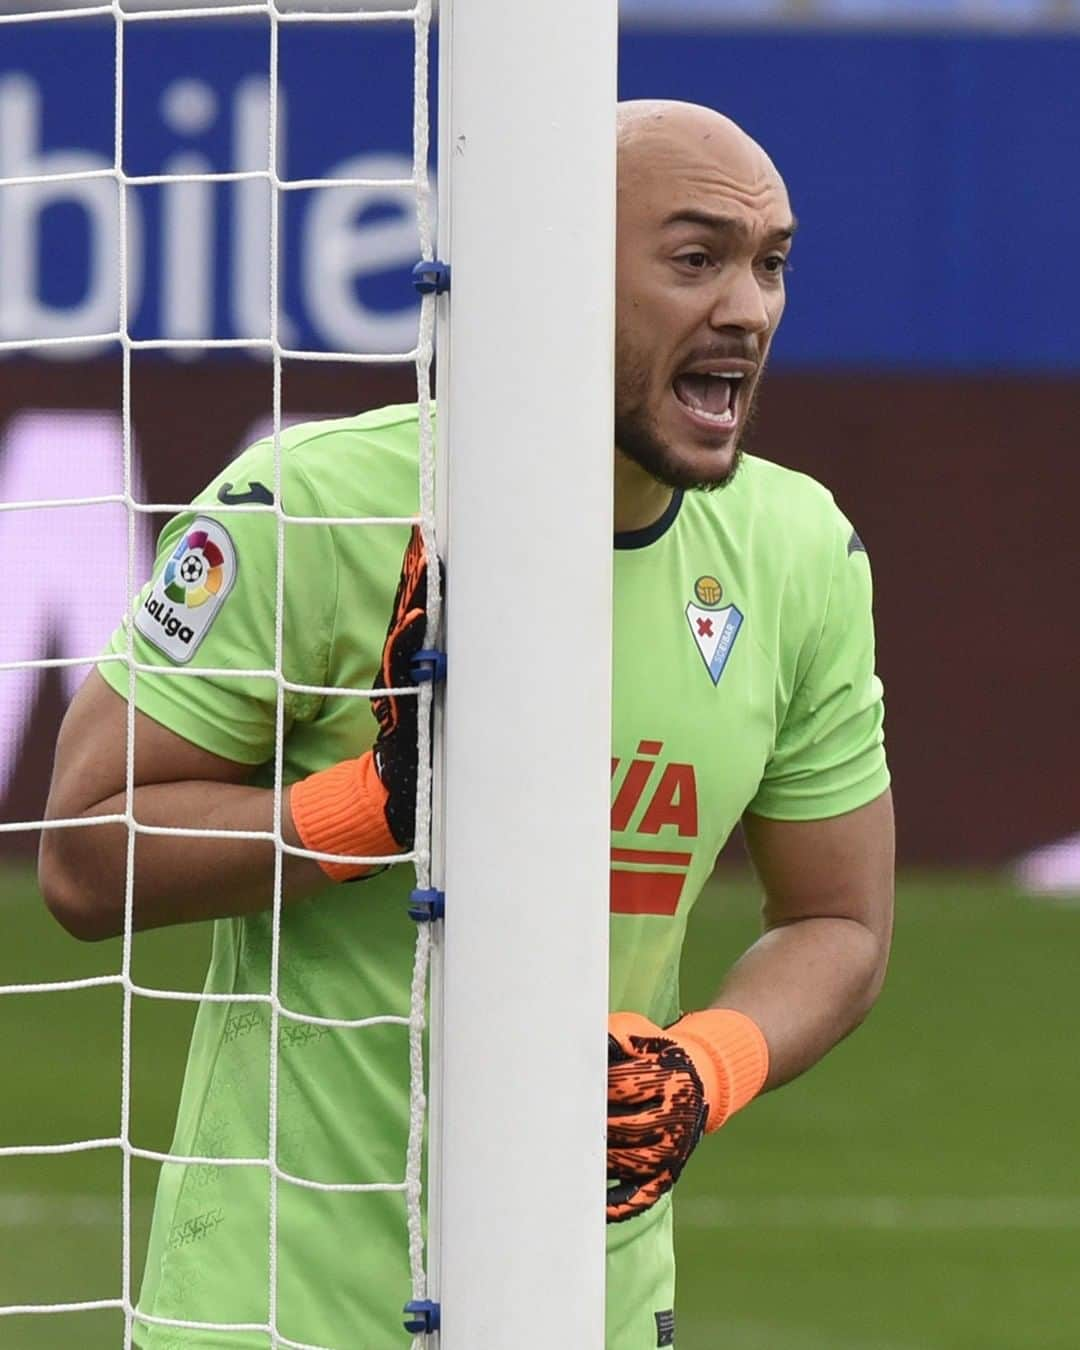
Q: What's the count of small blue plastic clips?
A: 4